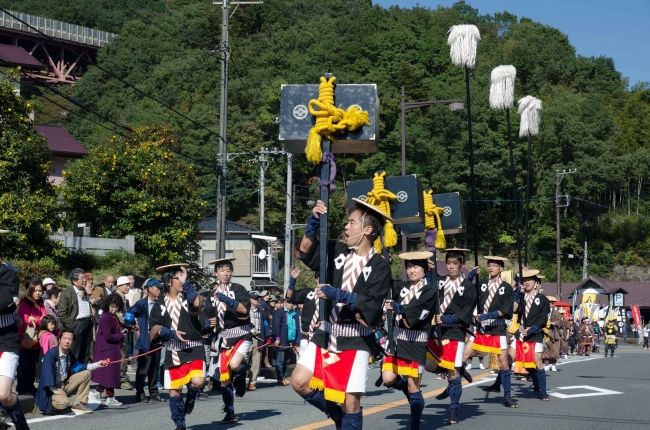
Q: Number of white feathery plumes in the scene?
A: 3